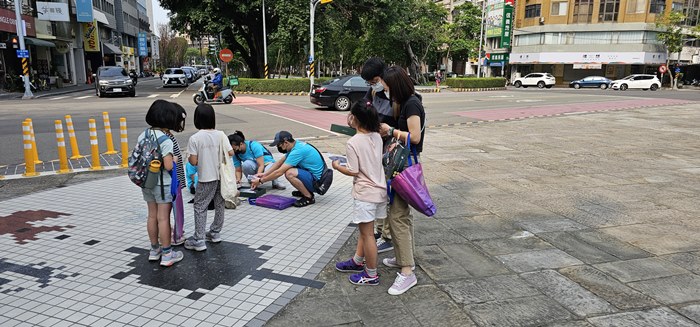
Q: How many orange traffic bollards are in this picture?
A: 7